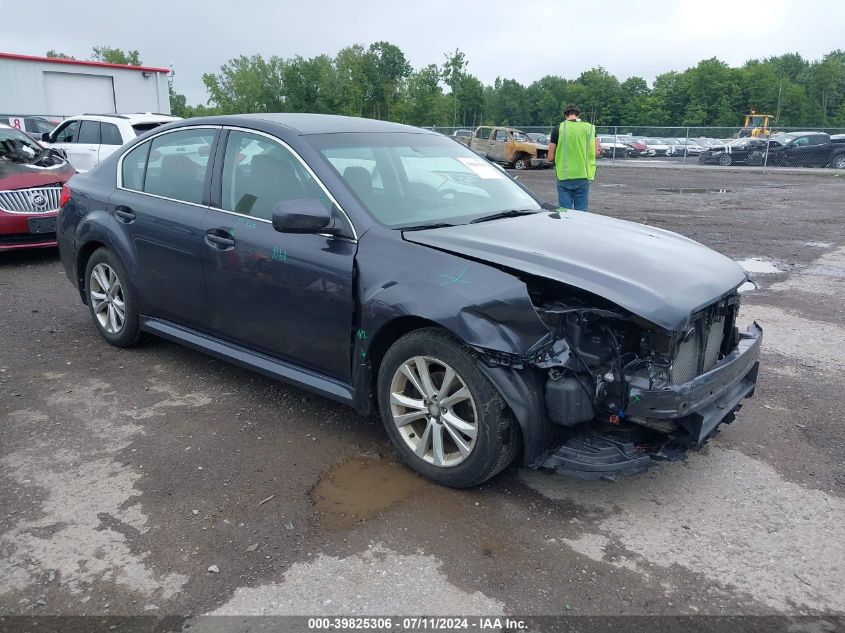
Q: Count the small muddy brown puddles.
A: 1